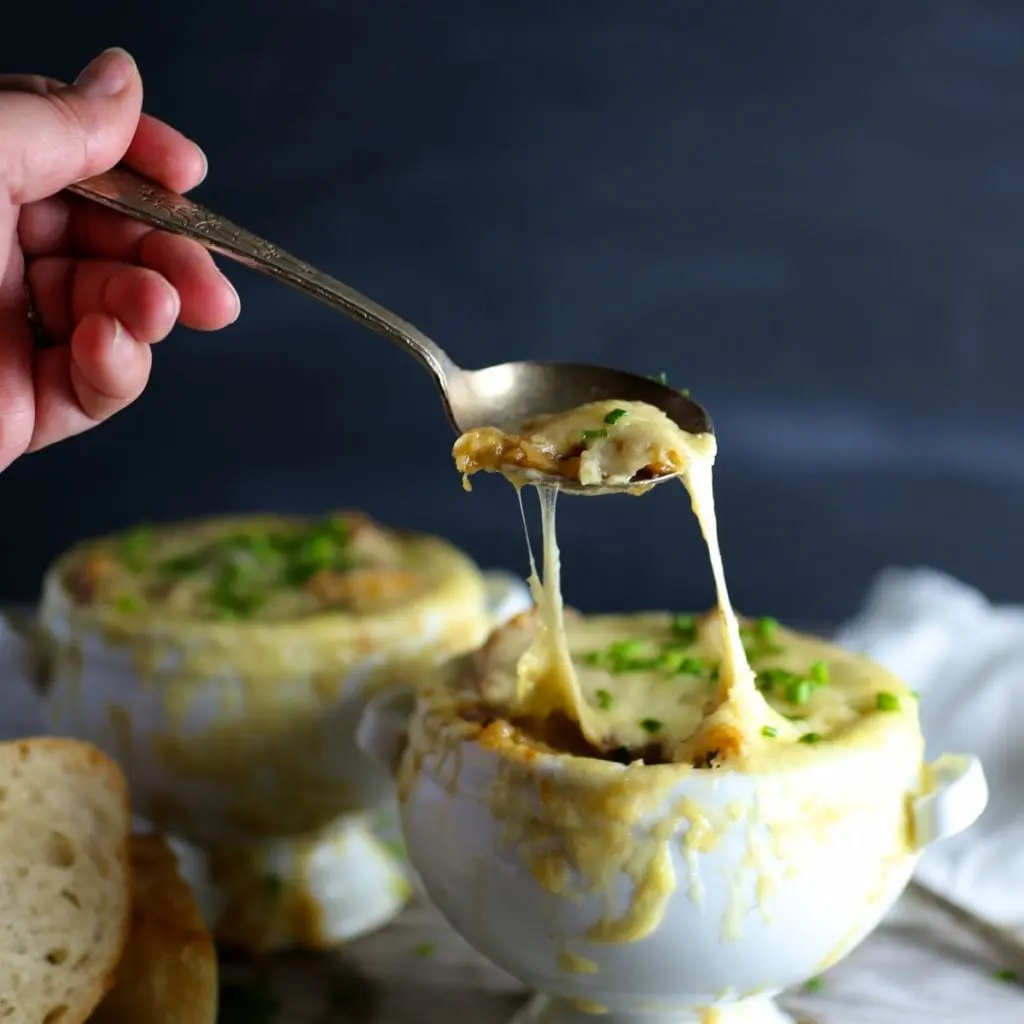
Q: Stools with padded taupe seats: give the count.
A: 0